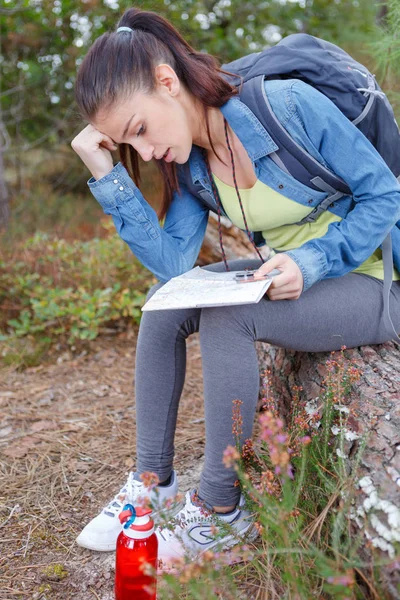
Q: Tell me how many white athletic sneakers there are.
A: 2